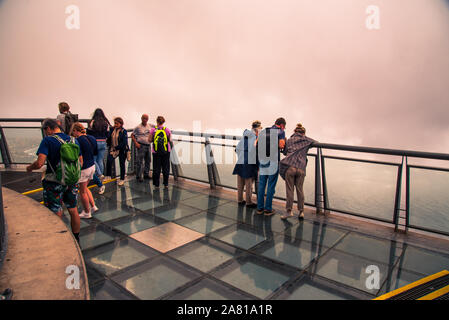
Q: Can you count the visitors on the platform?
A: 10